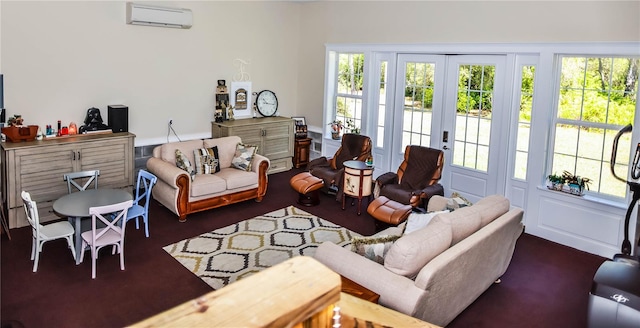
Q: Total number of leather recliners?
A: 2